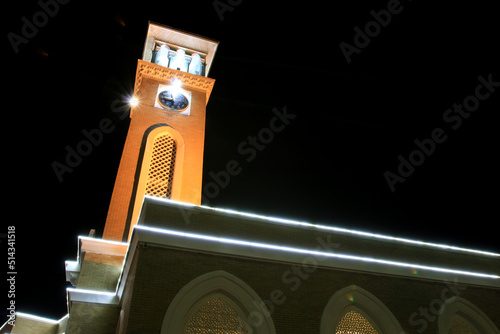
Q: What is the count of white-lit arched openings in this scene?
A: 3